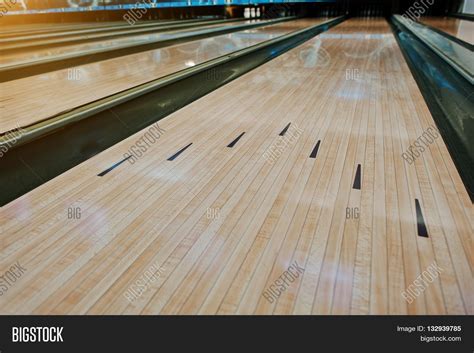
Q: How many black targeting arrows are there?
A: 7